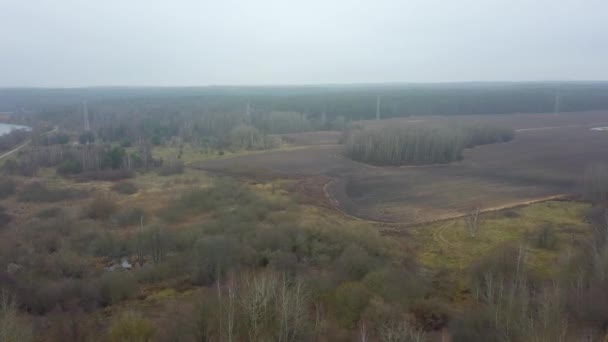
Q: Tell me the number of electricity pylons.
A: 4